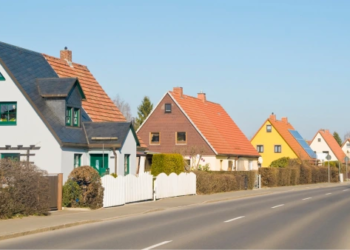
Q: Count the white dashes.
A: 6